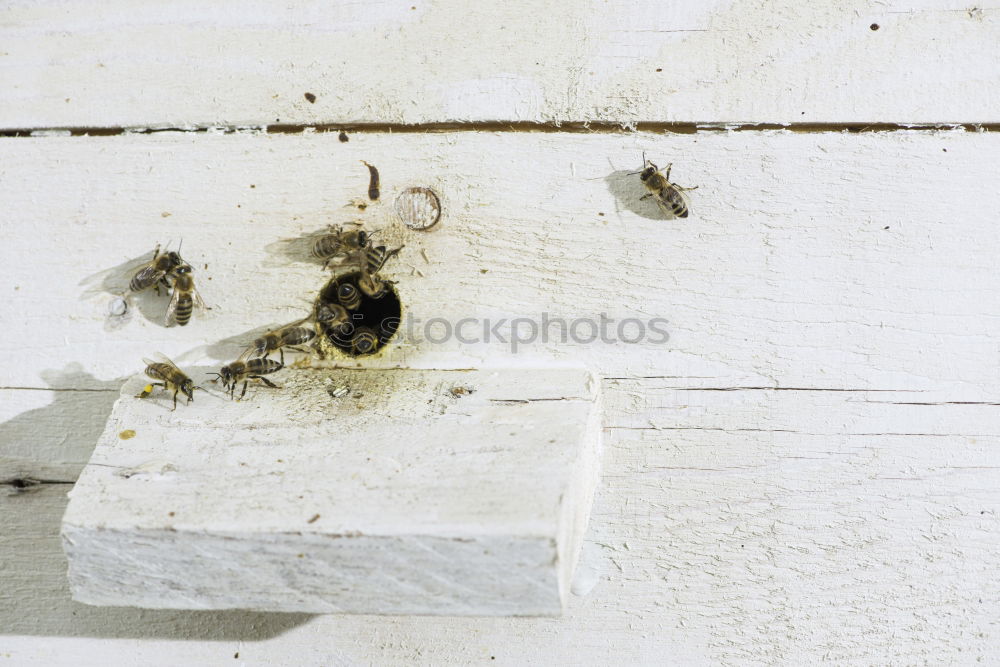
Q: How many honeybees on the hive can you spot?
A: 11